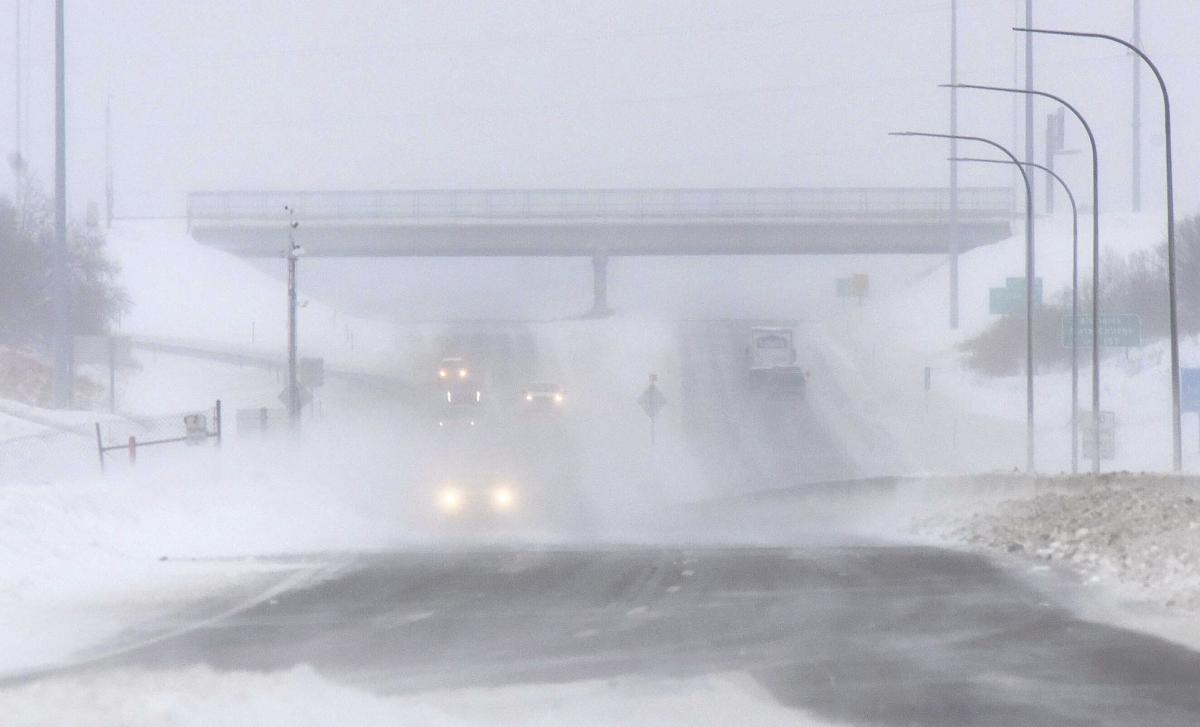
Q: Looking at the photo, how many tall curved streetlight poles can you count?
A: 4